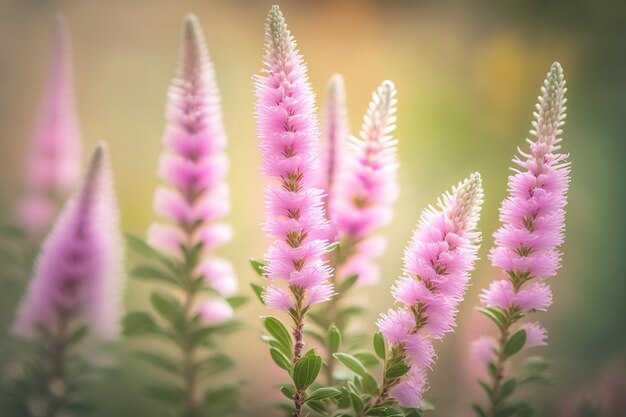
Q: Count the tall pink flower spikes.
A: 8